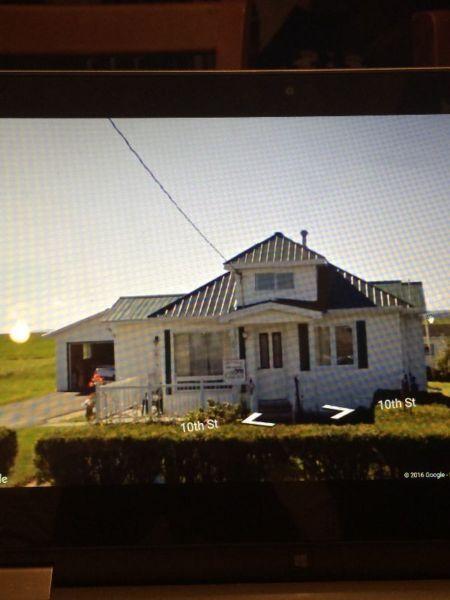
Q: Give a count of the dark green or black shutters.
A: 4